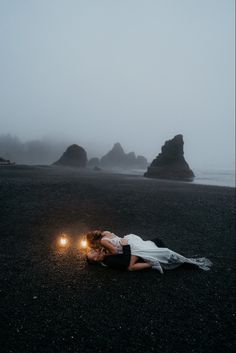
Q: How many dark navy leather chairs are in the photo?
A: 0